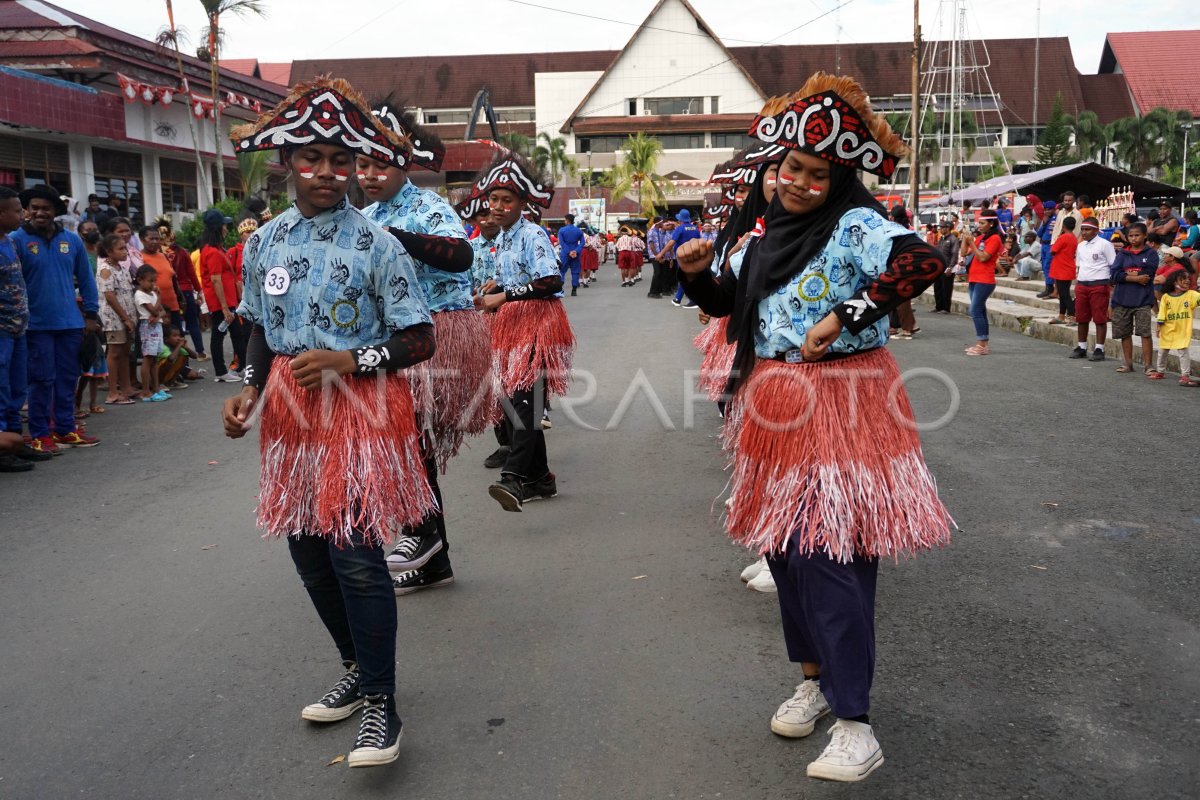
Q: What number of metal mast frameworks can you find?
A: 1